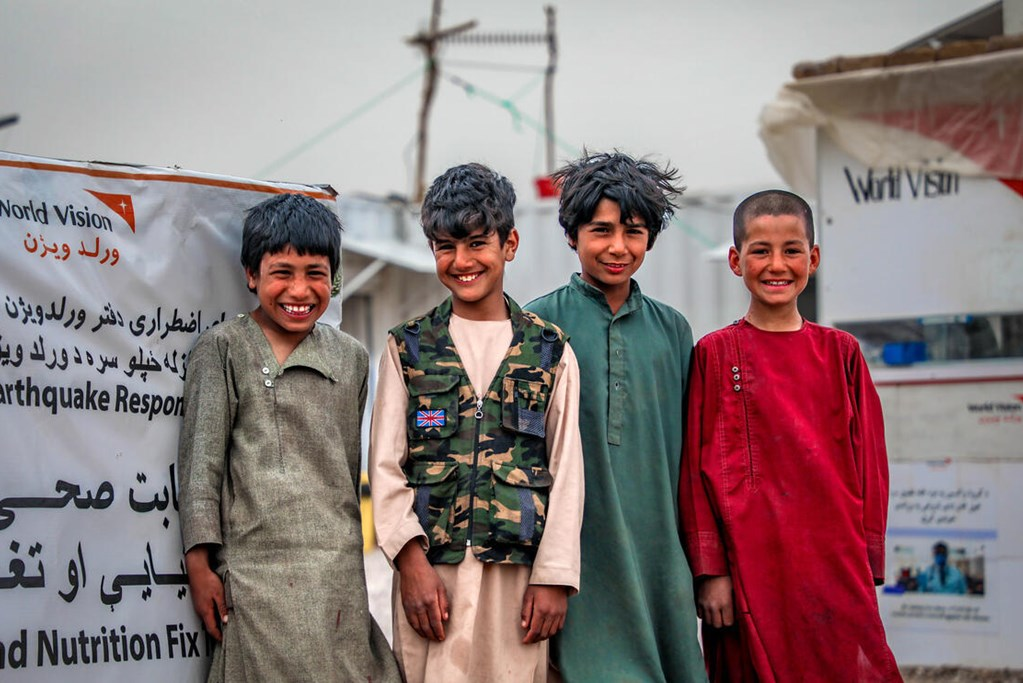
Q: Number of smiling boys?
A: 4